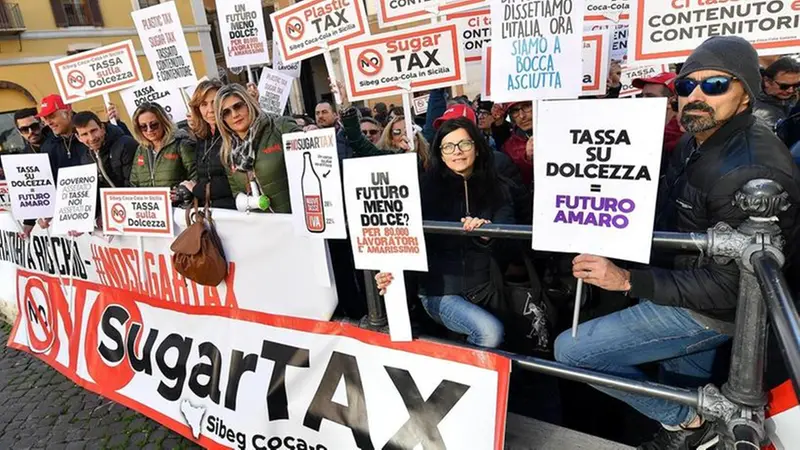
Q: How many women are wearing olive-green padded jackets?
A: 2